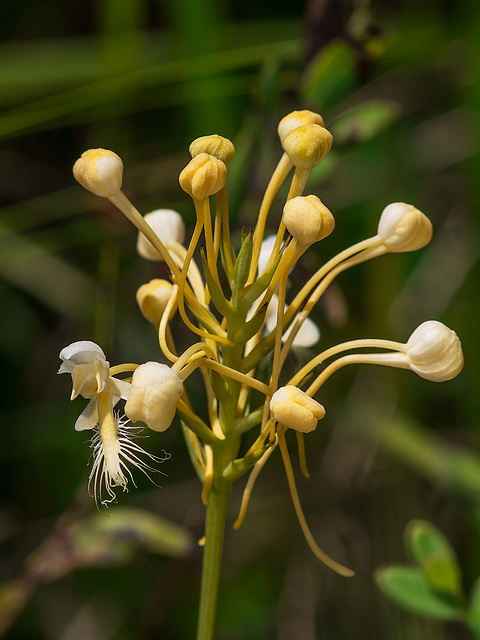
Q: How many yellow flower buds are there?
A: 12